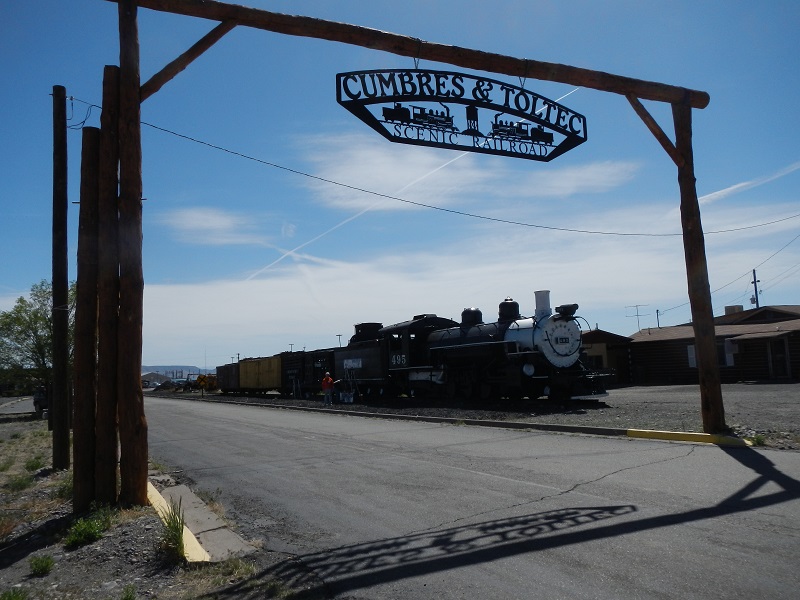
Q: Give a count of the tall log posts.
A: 5